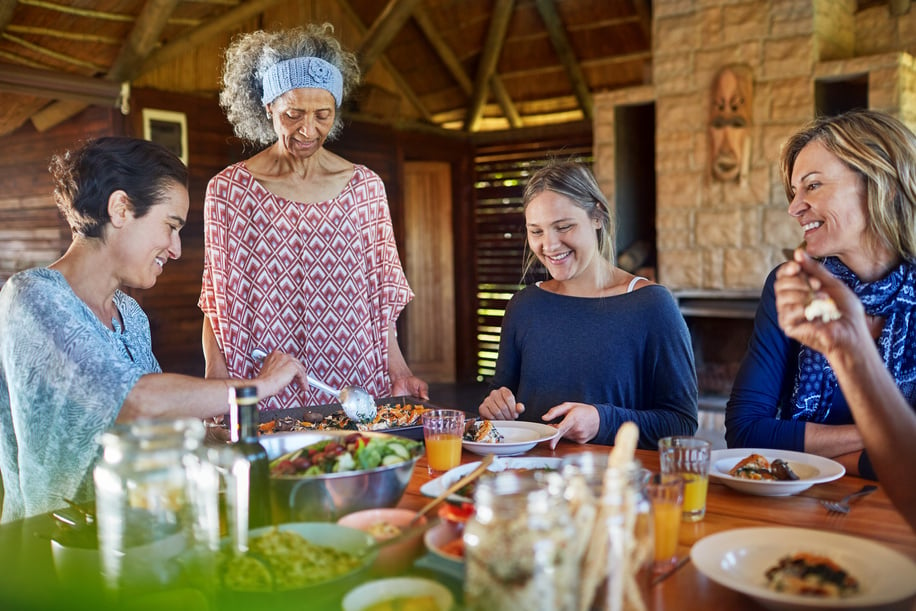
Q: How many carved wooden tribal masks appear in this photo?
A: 1